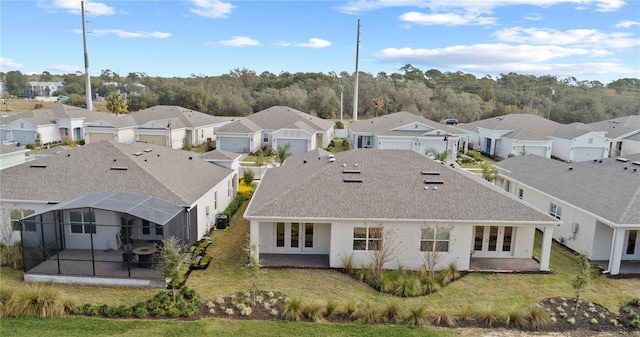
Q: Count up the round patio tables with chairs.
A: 1